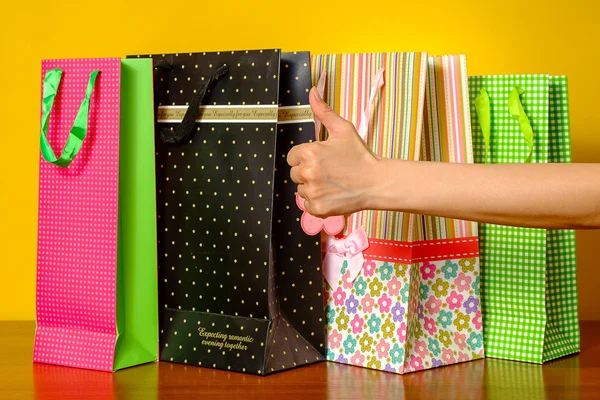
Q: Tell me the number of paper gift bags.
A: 4